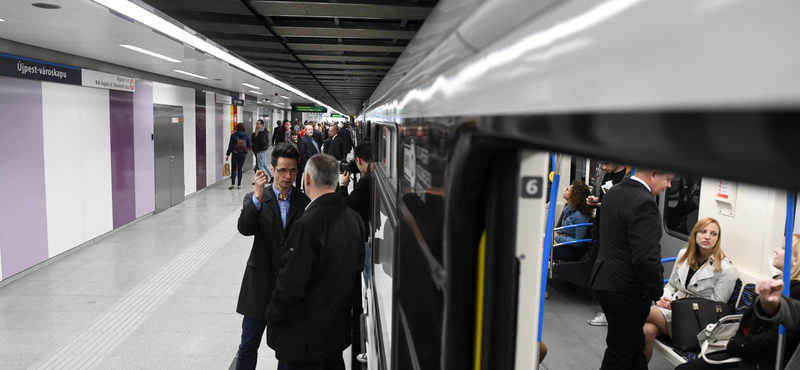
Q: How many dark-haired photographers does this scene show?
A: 1